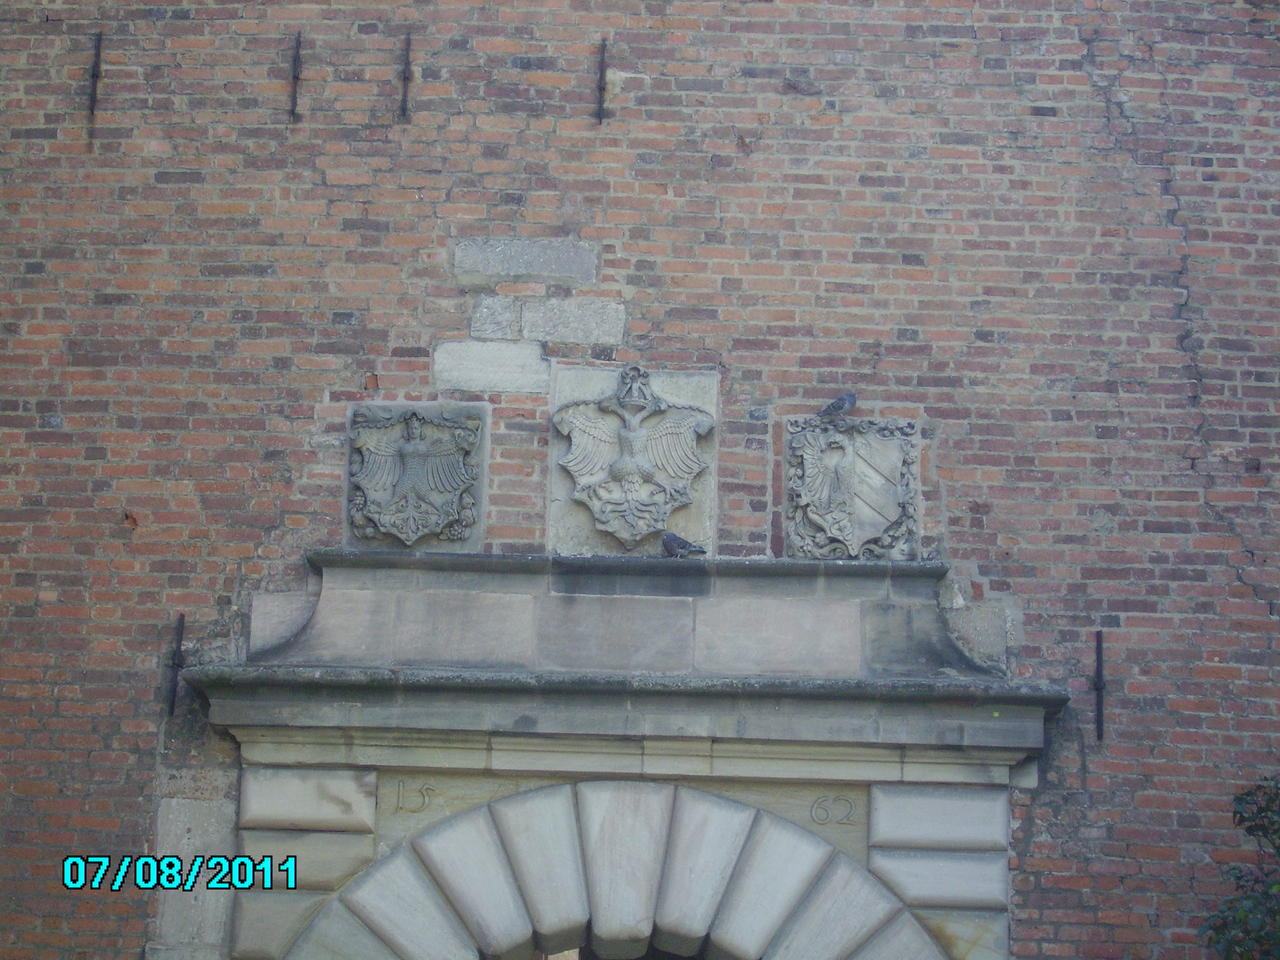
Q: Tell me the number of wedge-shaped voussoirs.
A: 9